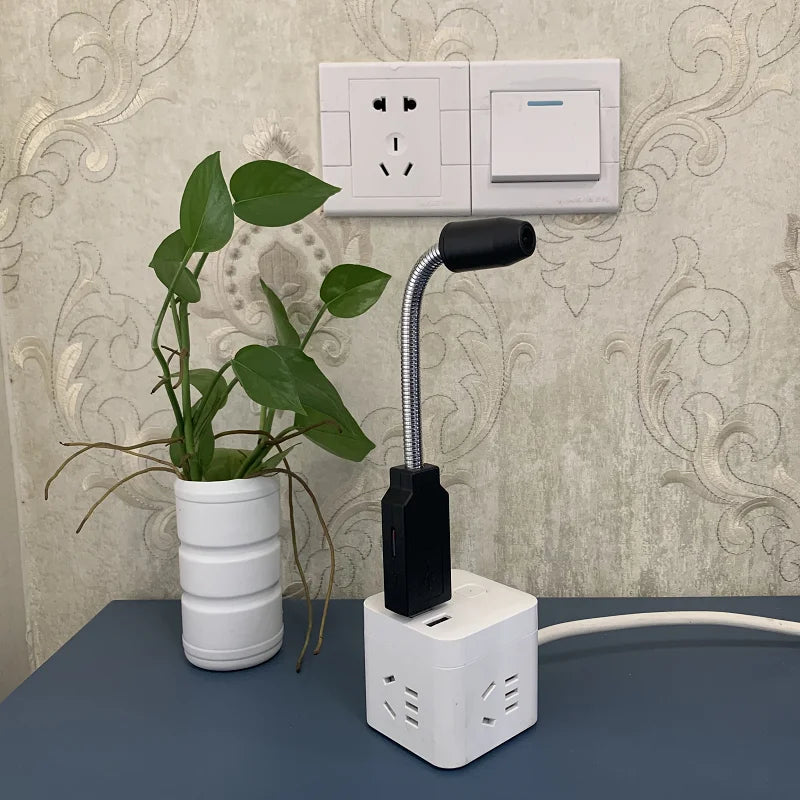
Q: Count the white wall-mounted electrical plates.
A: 2